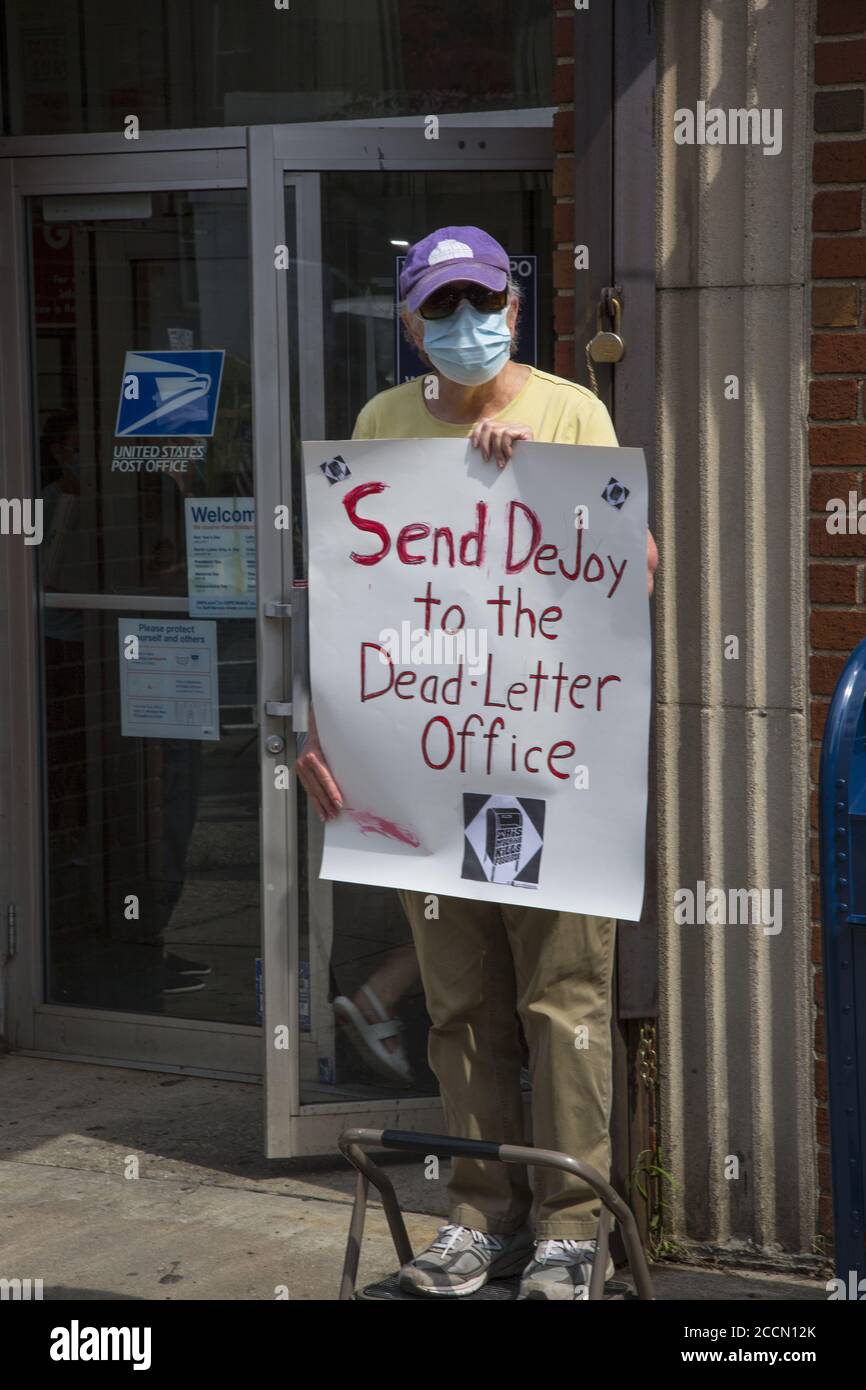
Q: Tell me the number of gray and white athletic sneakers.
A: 2